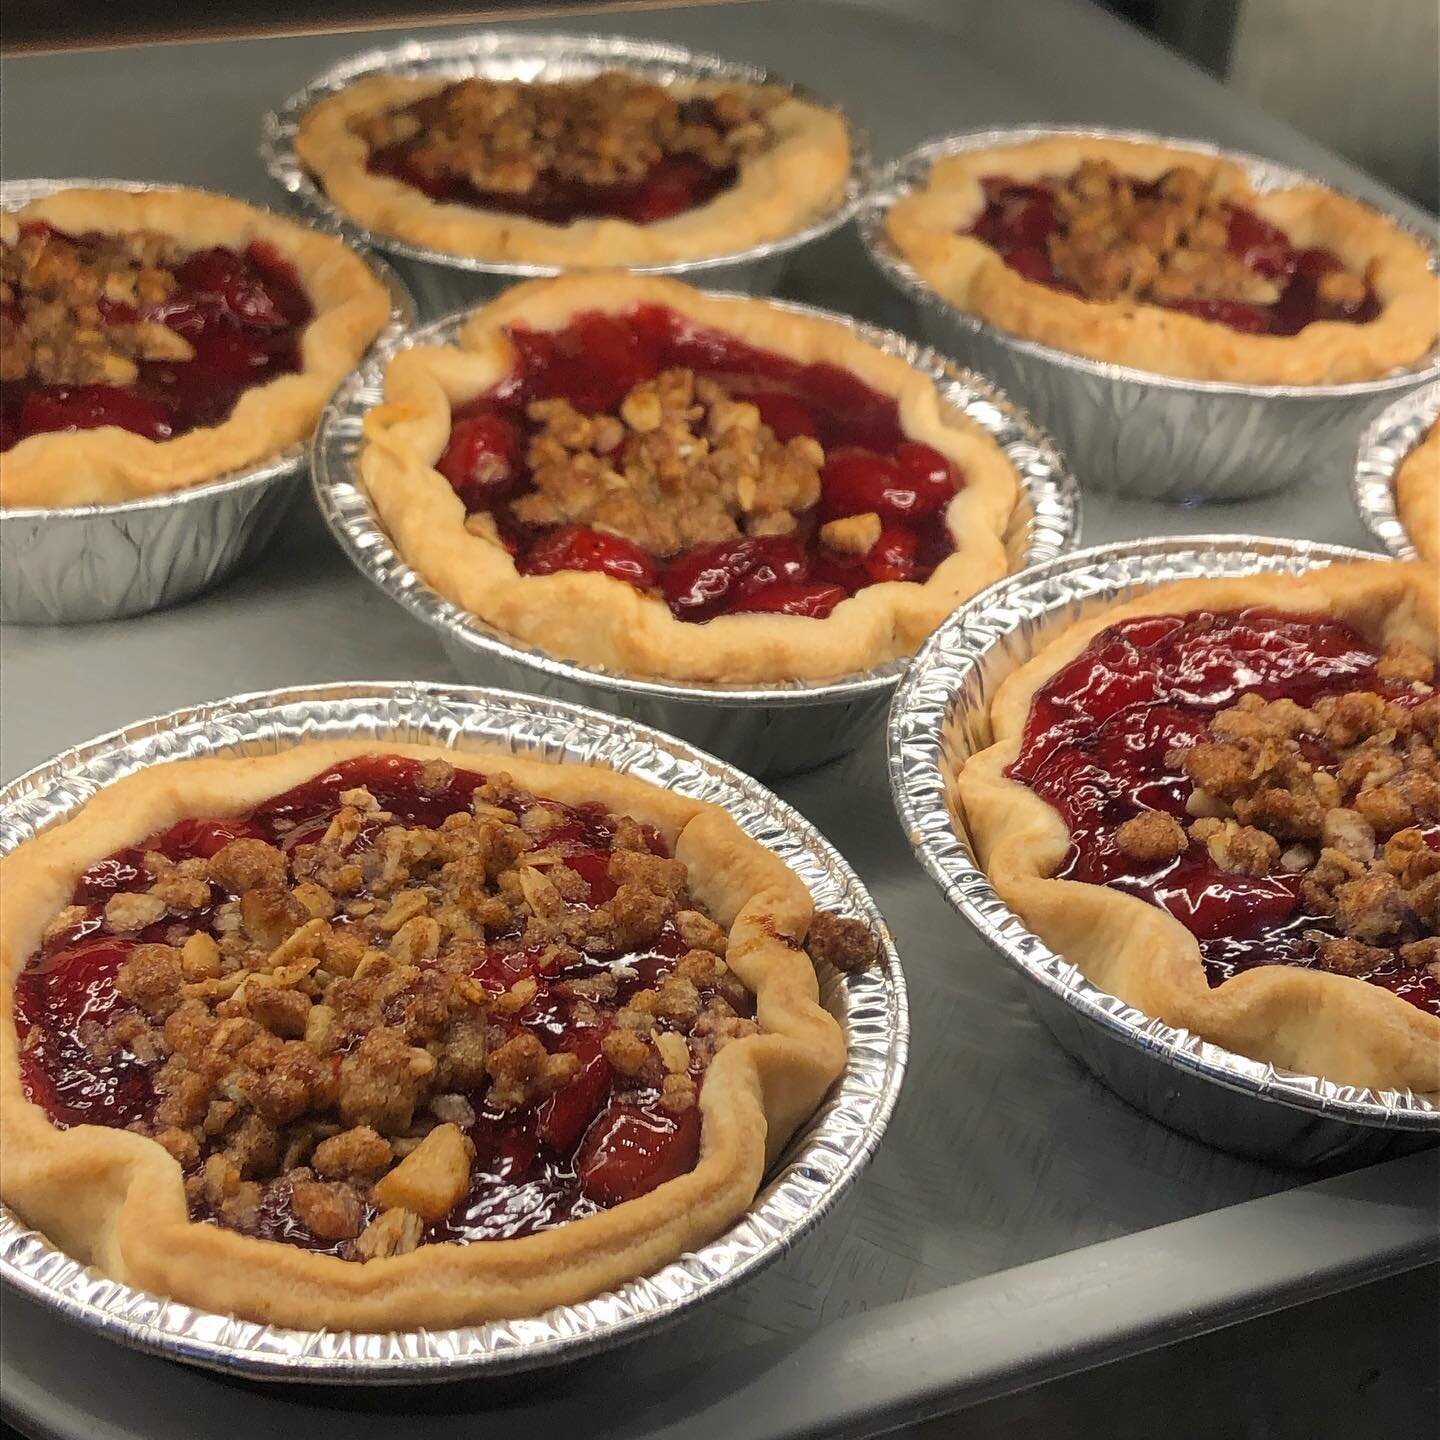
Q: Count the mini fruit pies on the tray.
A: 7